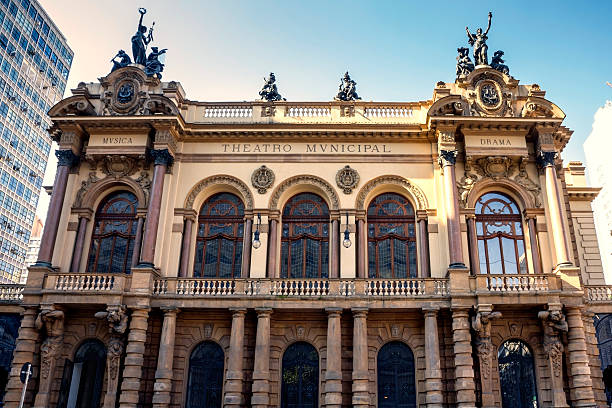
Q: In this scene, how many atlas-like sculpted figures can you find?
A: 4